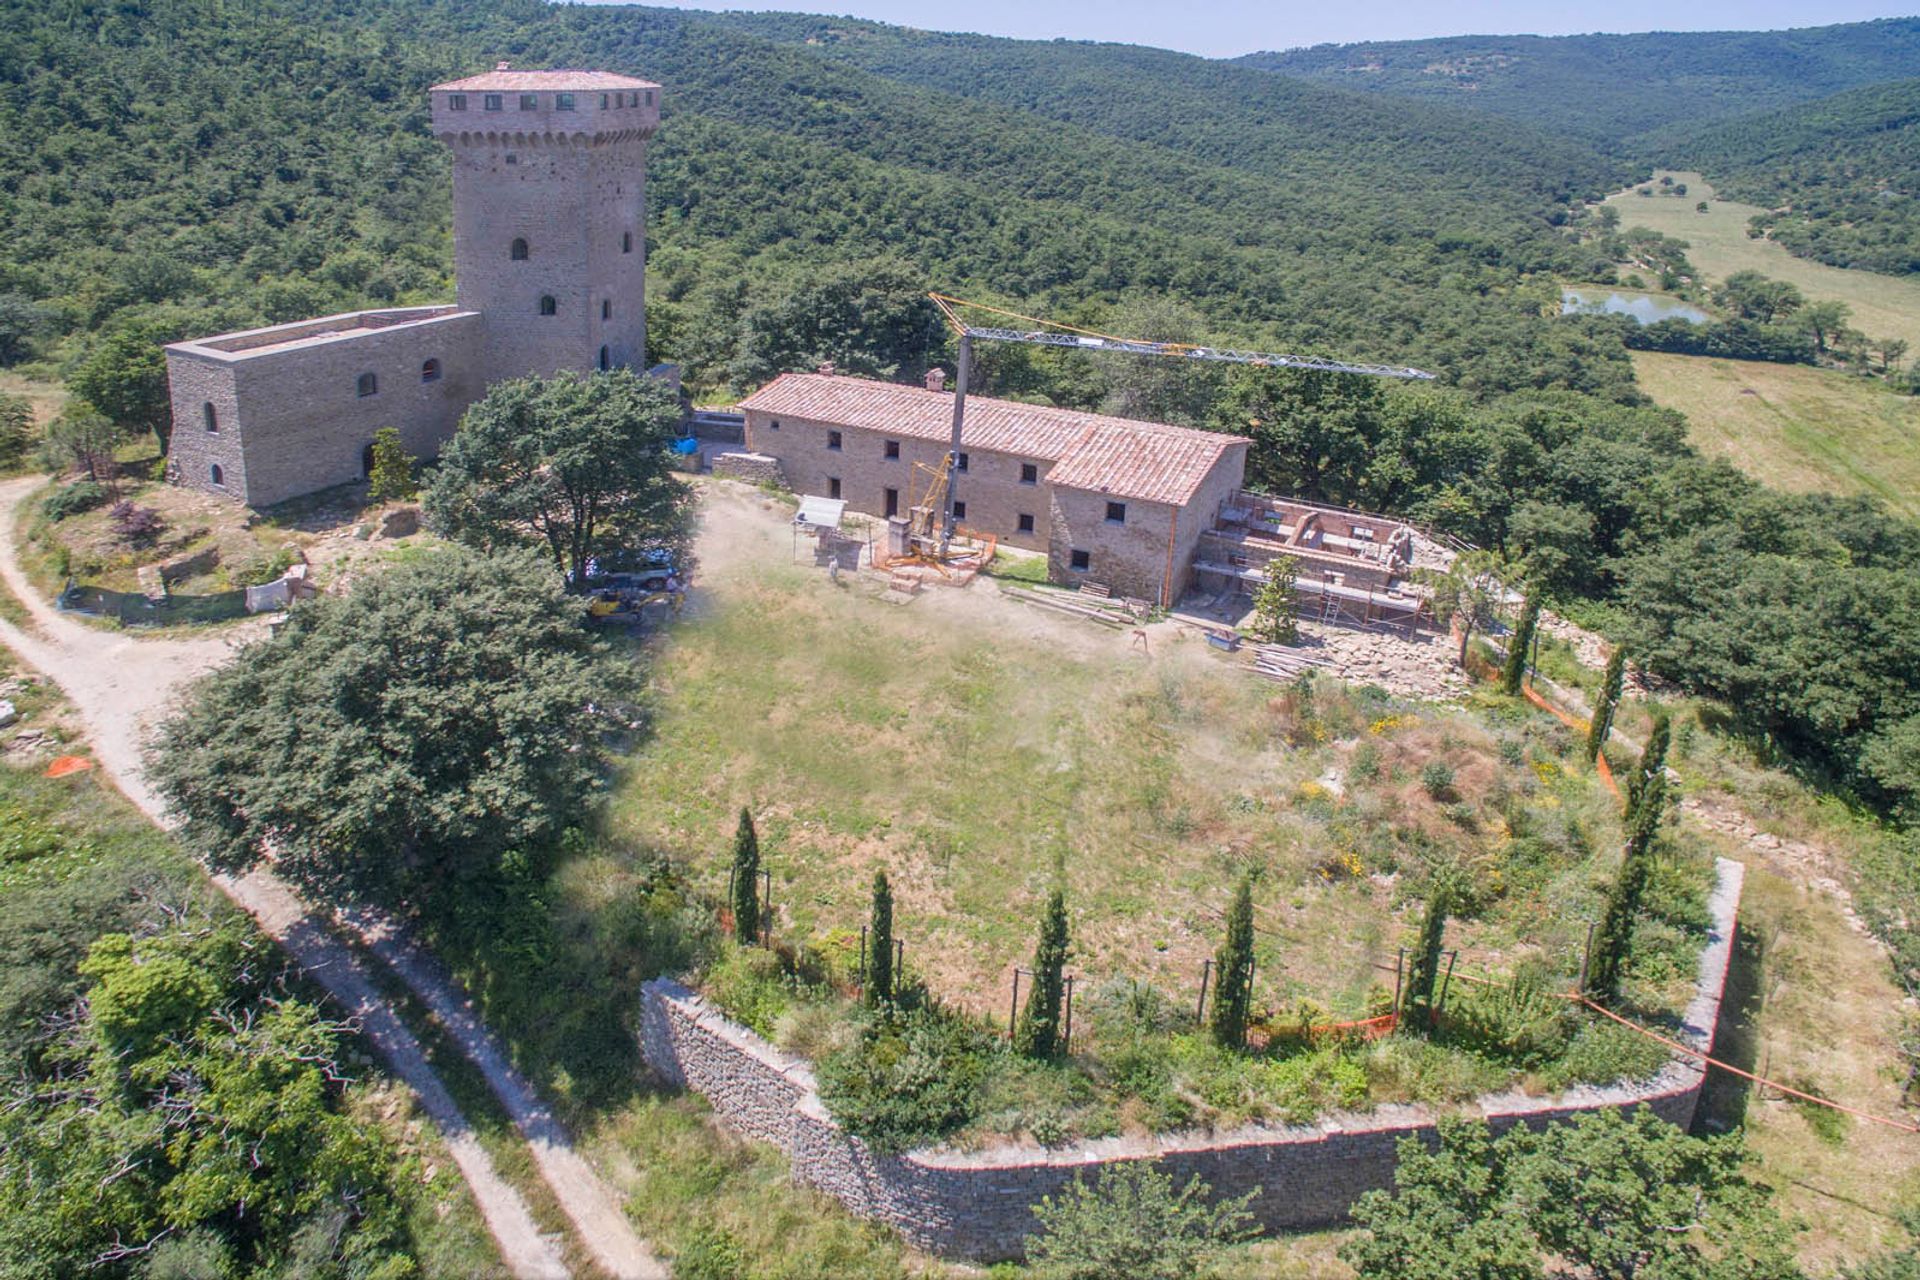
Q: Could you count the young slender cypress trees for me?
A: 10